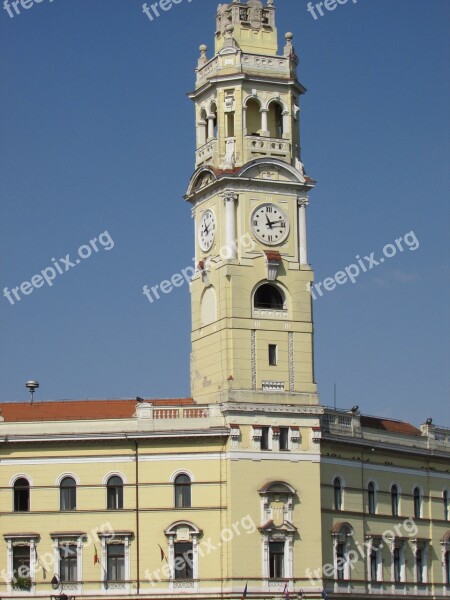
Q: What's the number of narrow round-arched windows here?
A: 9